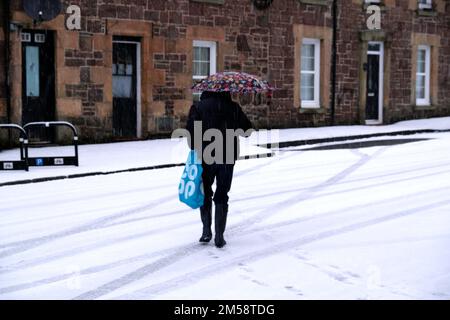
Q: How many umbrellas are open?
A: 1